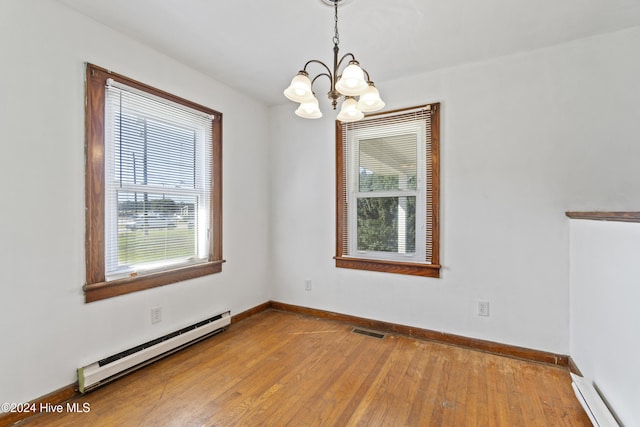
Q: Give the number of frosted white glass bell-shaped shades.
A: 5